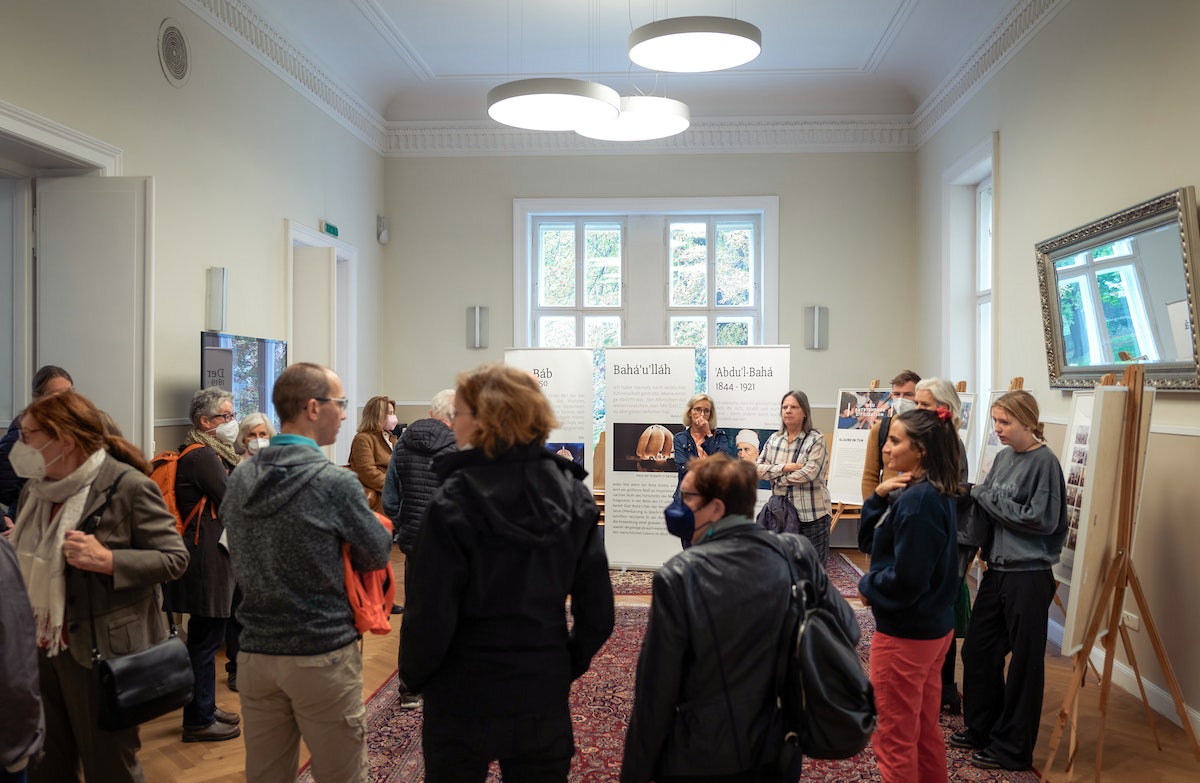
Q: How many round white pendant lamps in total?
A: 3